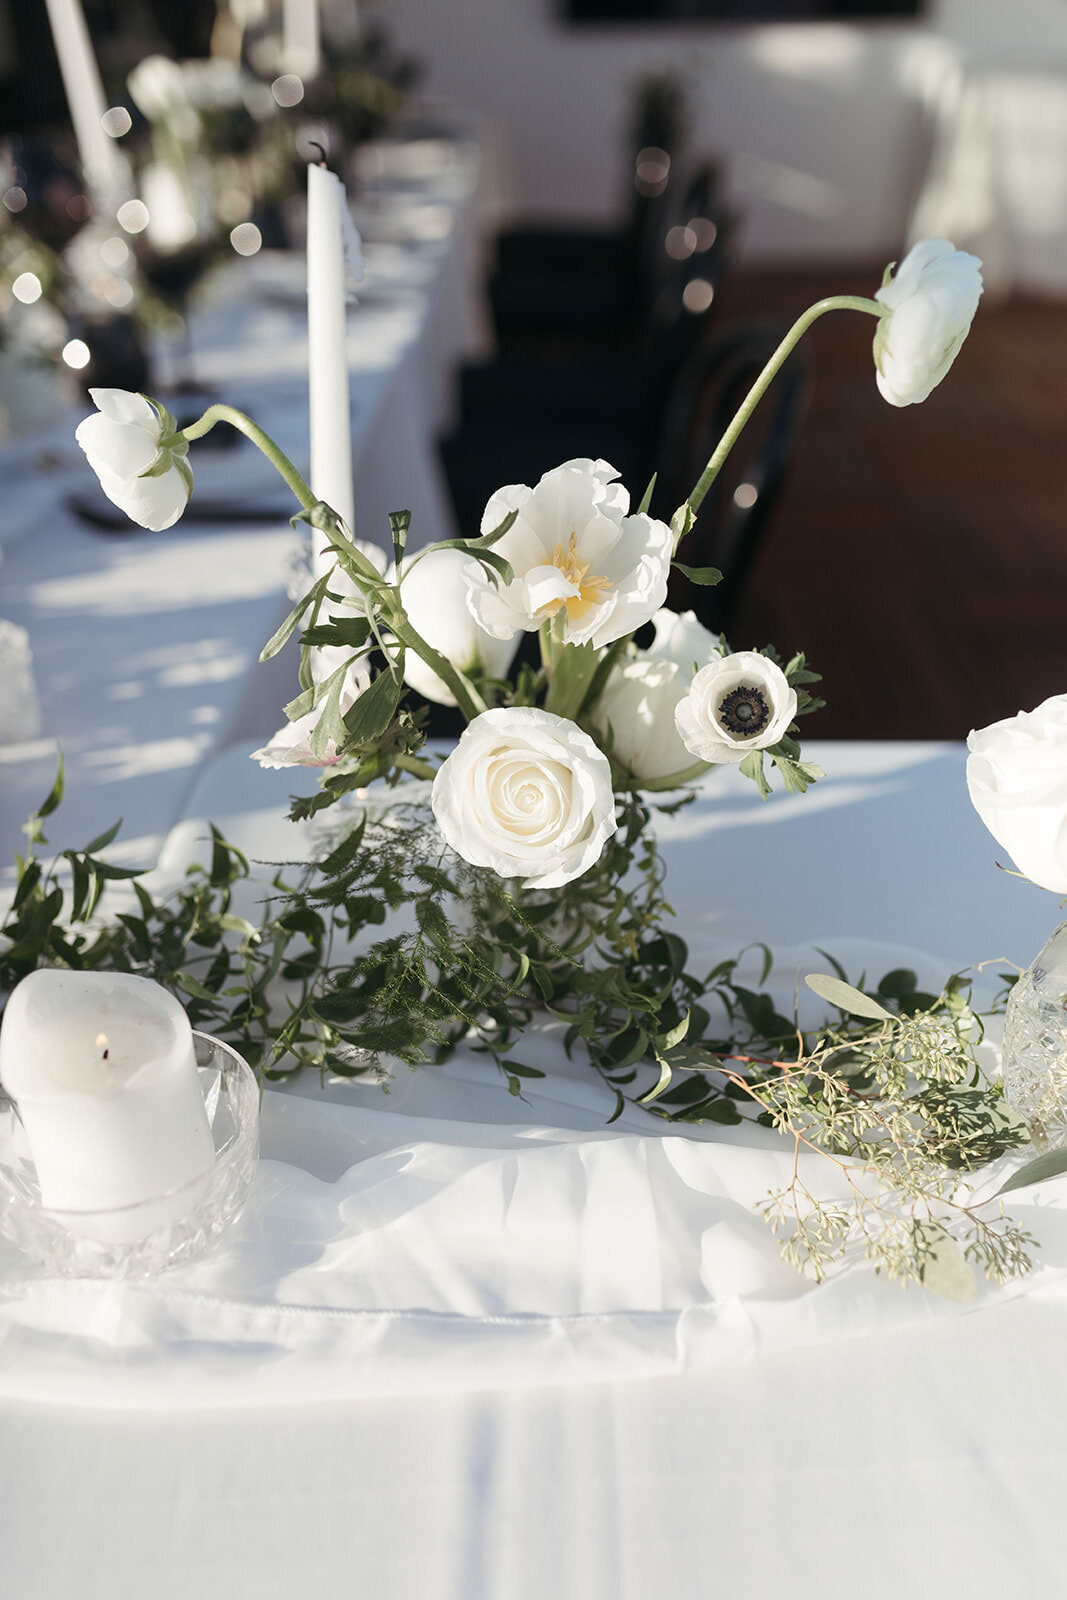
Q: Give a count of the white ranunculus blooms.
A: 2